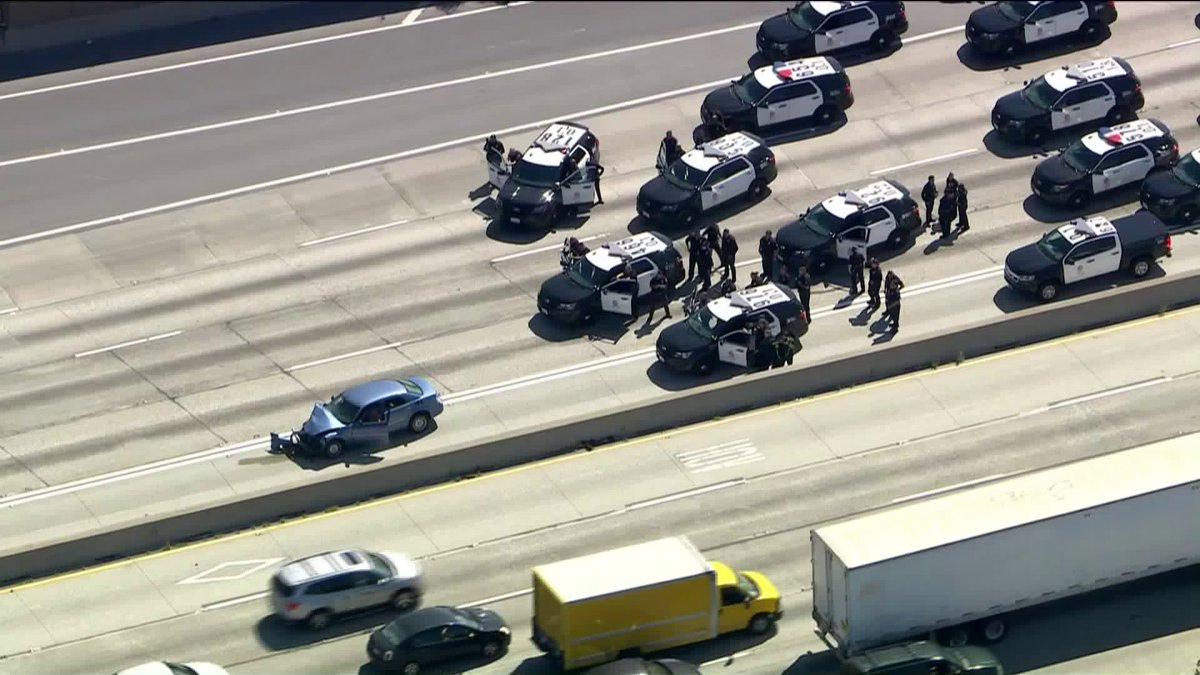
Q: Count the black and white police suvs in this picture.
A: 11